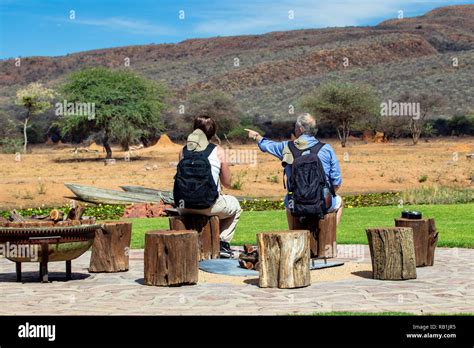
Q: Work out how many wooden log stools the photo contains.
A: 7